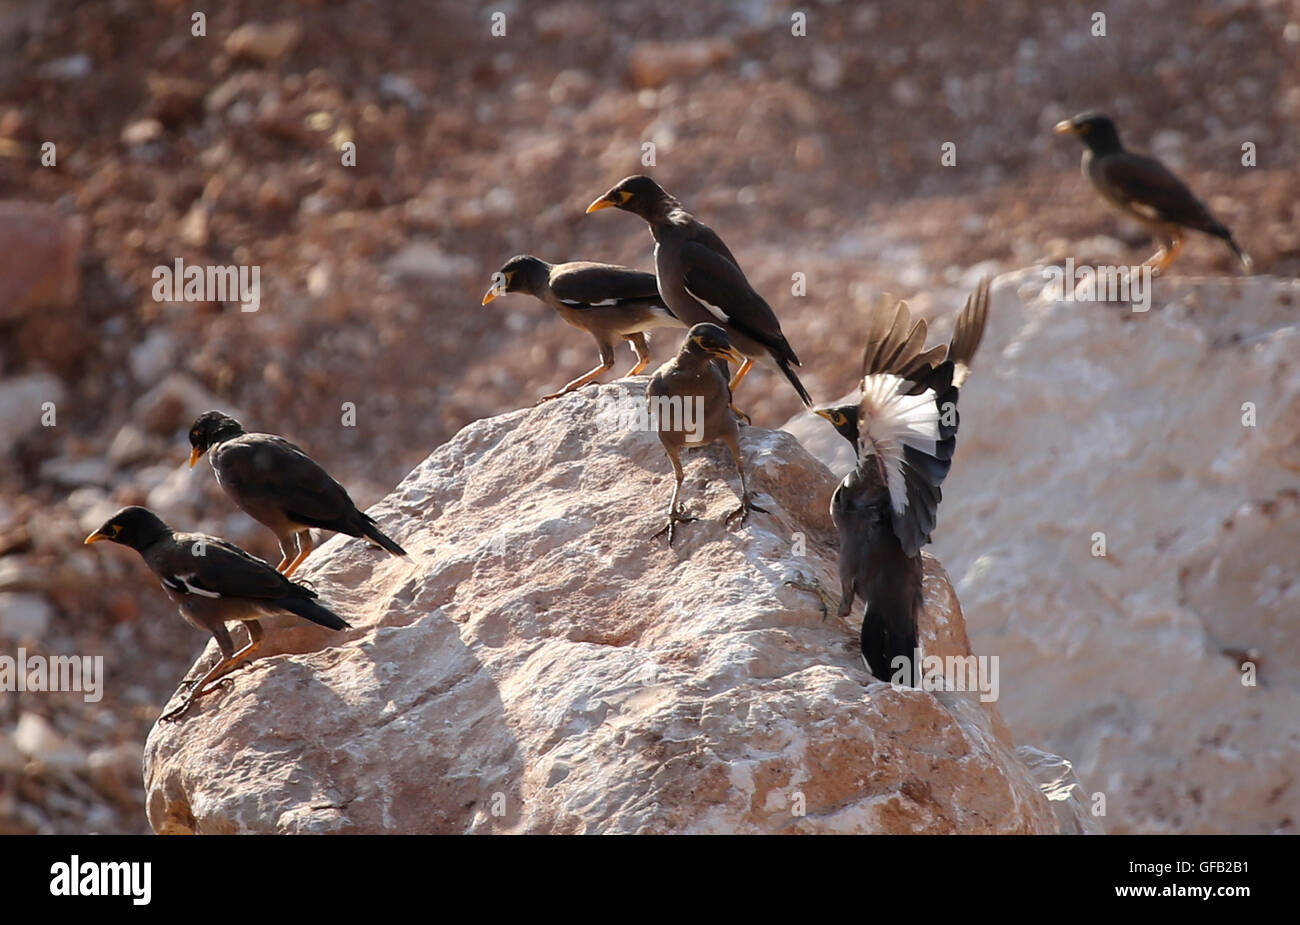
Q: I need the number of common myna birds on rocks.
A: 7